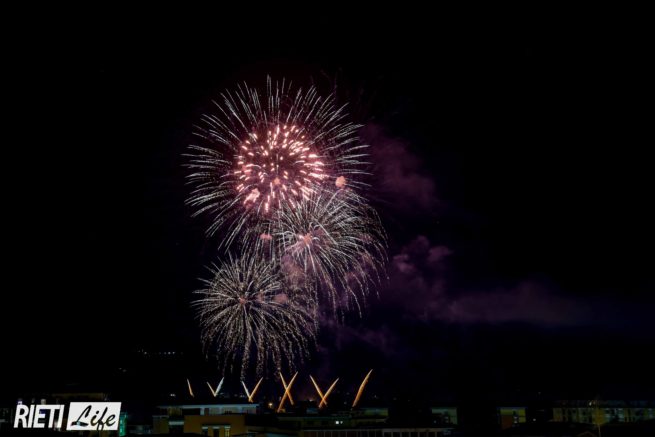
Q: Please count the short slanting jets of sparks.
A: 10